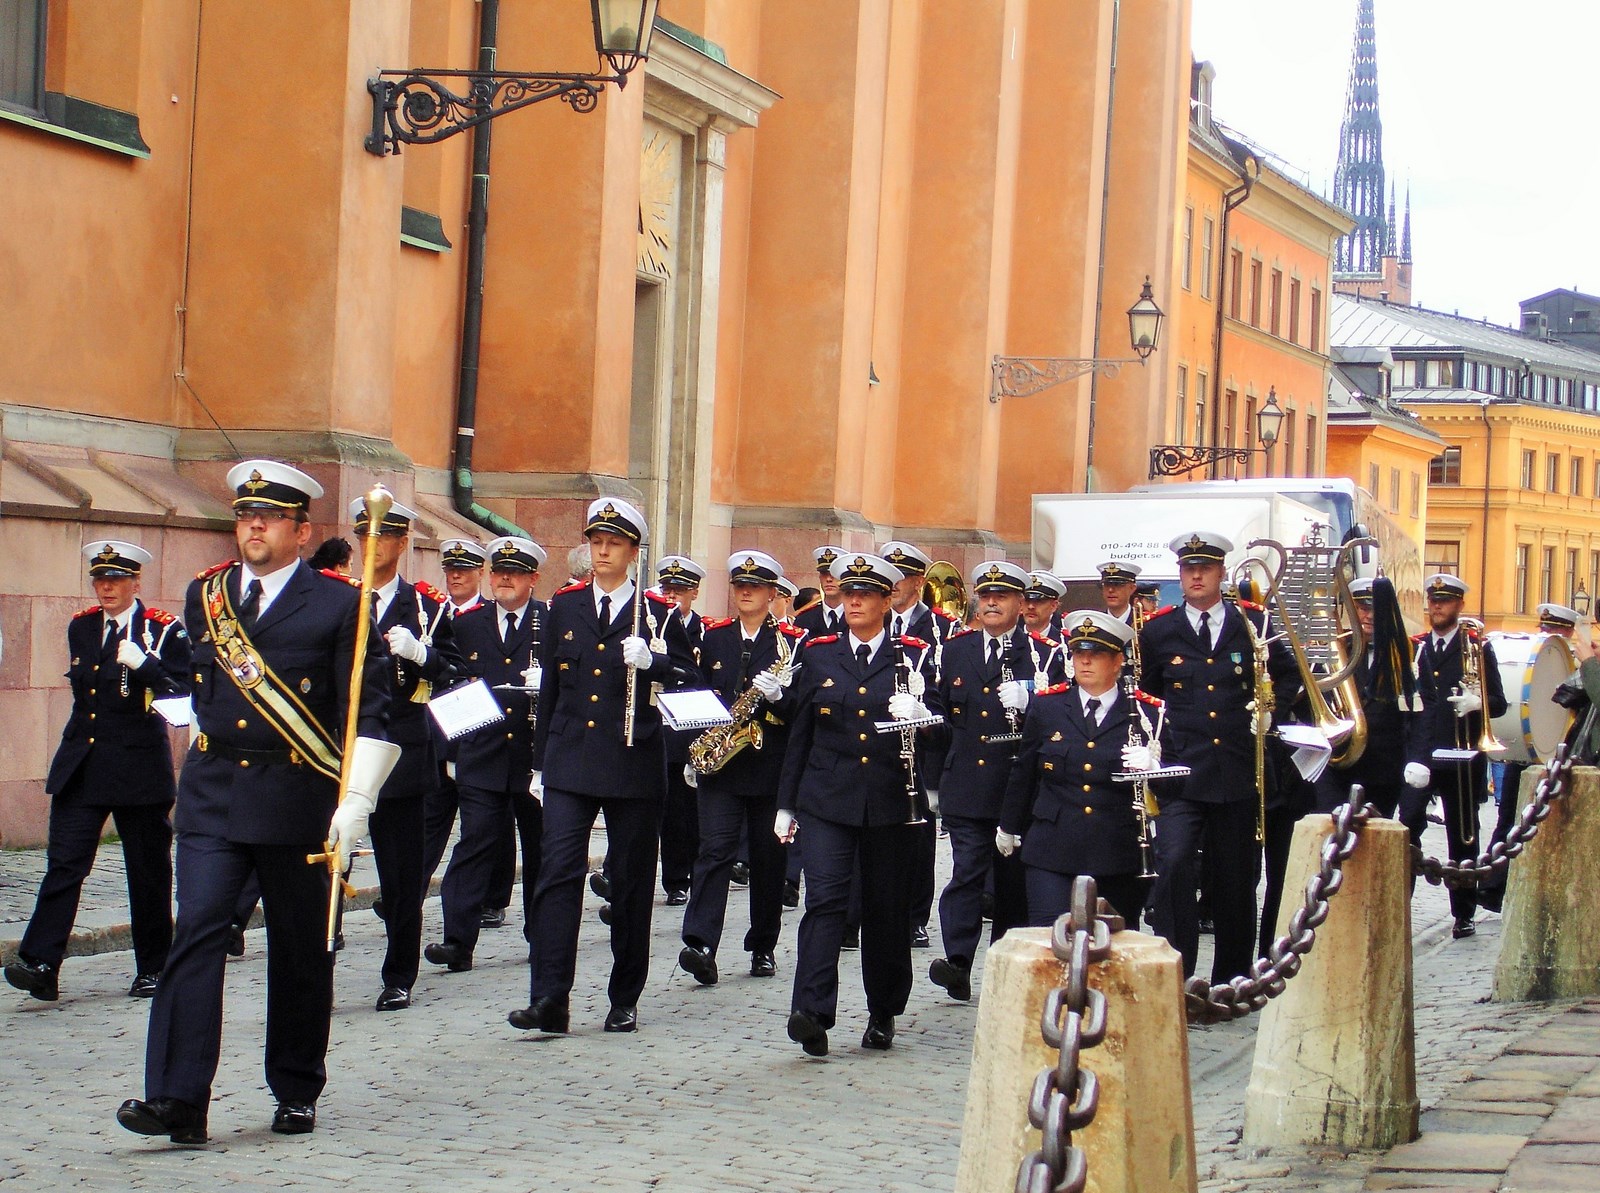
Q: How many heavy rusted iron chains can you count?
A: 3